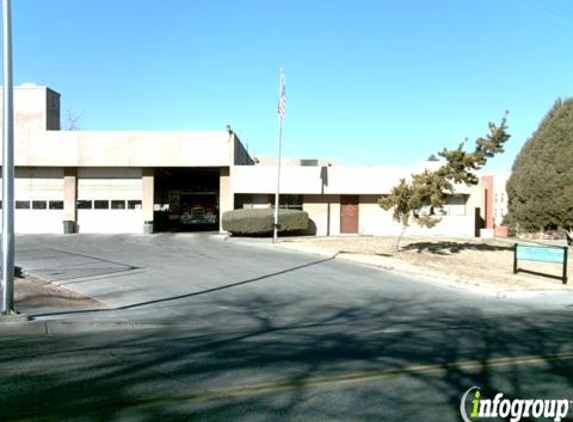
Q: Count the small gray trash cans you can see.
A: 2